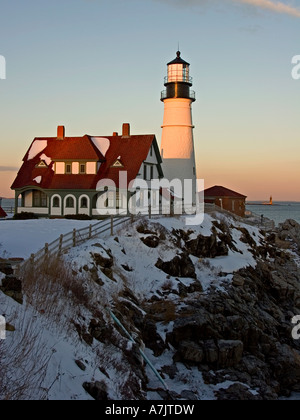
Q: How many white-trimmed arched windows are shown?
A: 3